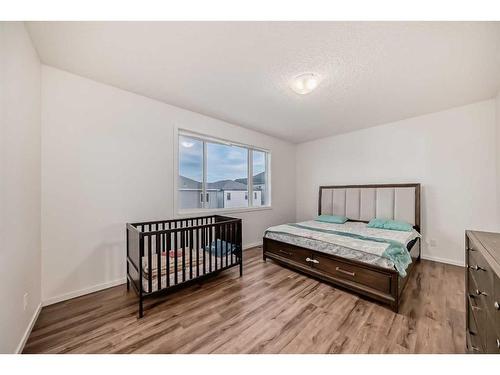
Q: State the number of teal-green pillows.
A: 2